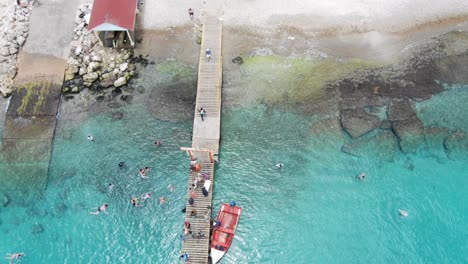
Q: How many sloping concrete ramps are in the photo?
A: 1